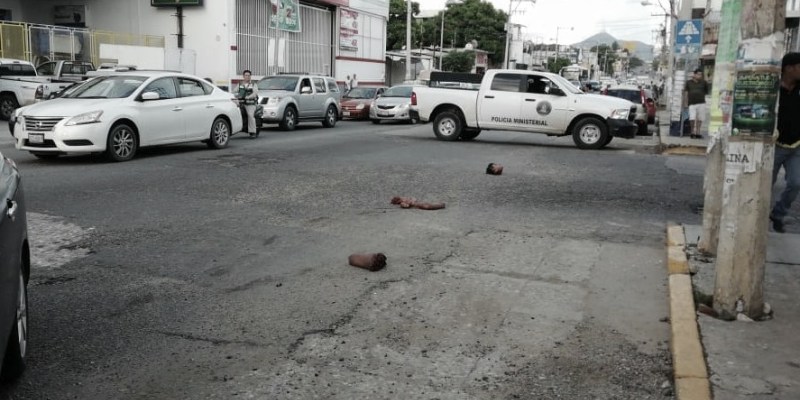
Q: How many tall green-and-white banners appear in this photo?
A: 1